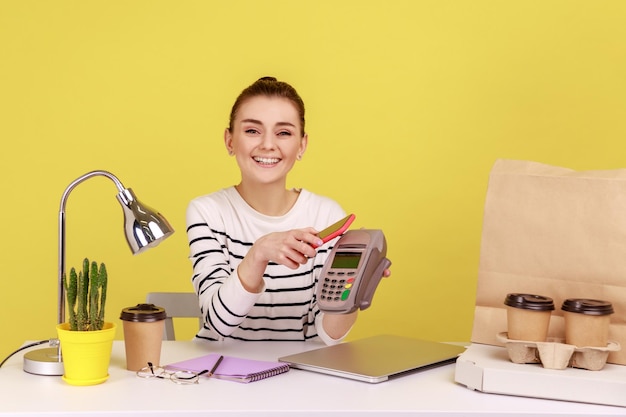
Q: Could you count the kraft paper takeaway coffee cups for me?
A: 3